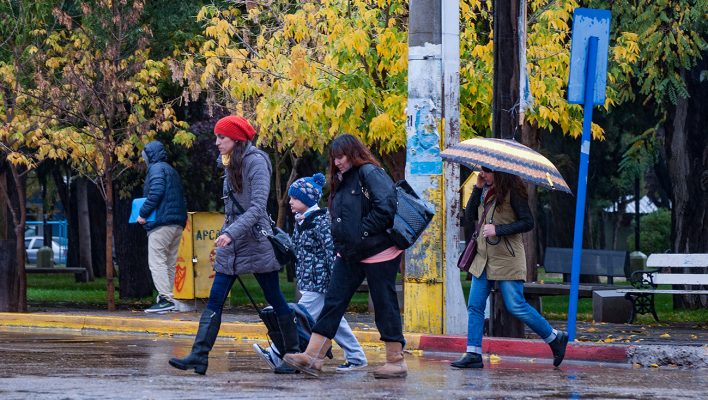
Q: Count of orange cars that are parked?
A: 0